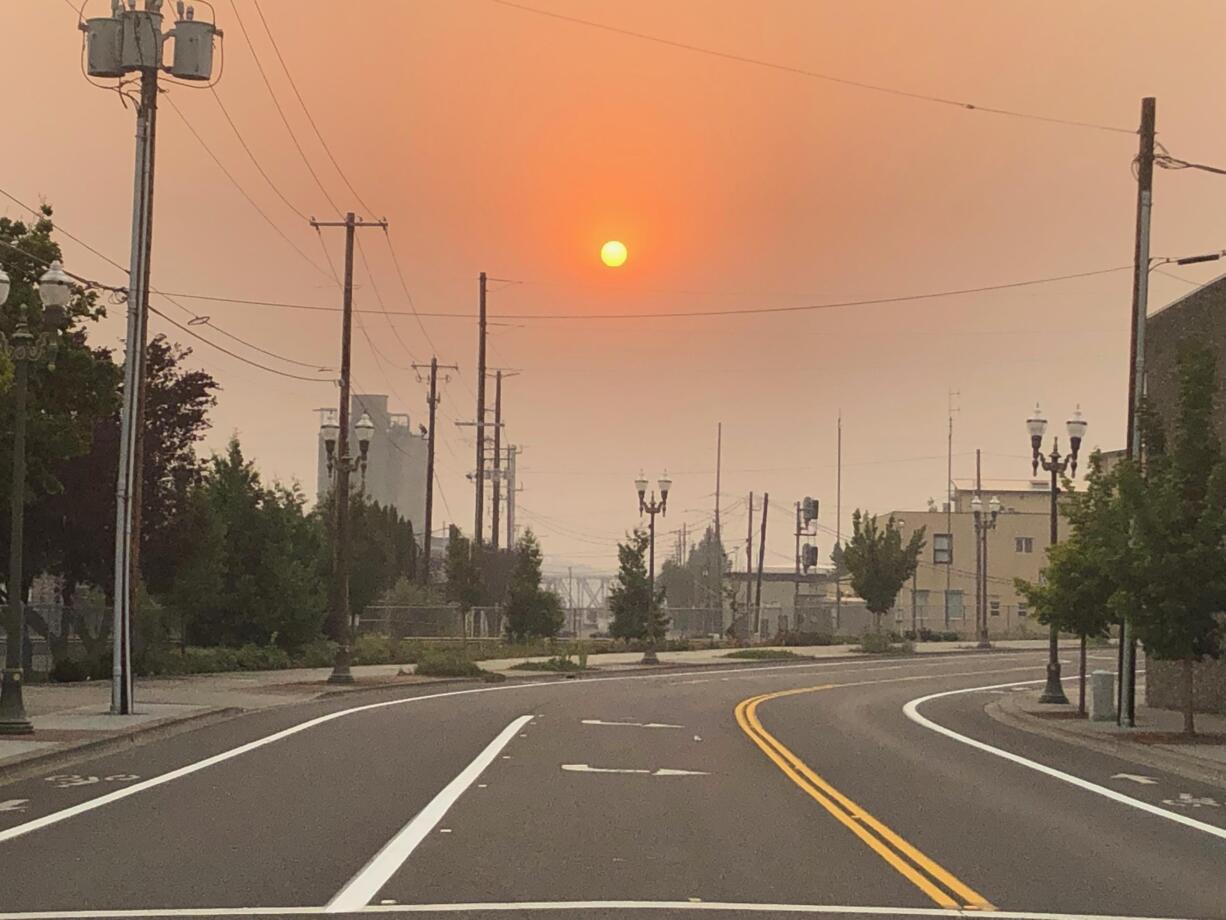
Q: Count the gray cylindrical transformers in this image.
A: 3